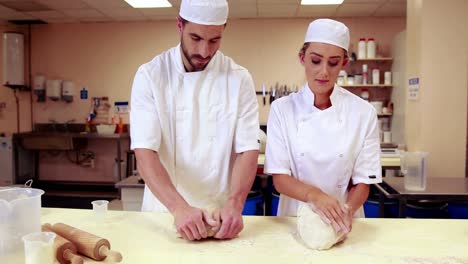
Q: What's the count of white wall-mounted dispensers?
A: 3